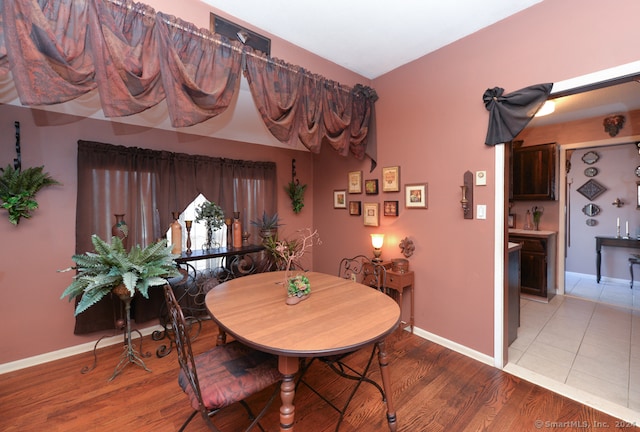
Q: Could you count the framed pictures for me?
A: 8